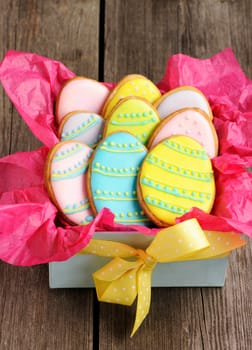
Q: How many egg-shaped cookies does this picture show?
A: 9